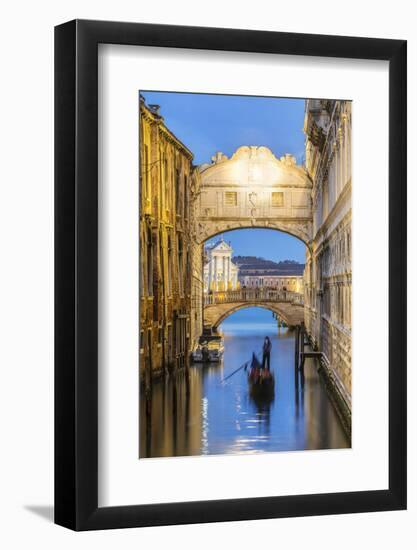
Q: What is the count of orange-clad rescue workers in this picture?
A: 0